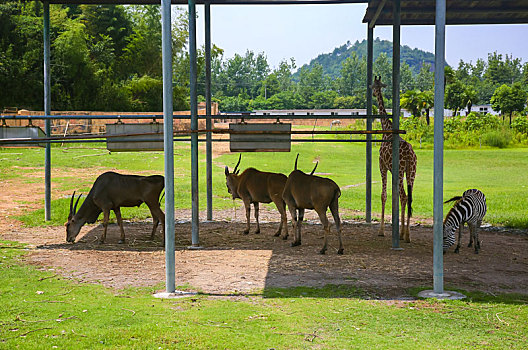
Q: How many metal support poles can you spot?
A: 7